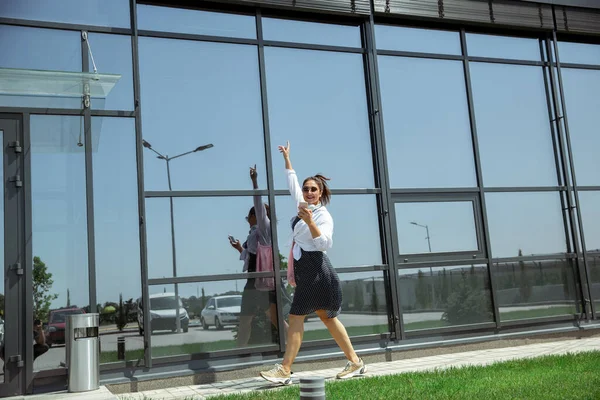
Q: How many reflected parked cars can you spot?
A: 3